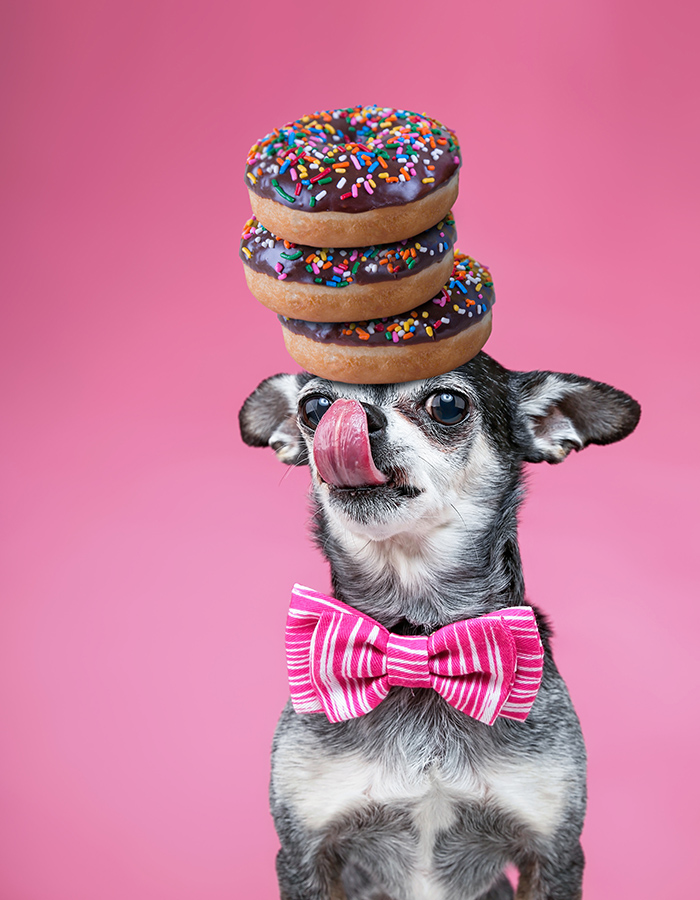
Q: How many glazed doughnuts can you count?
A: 3